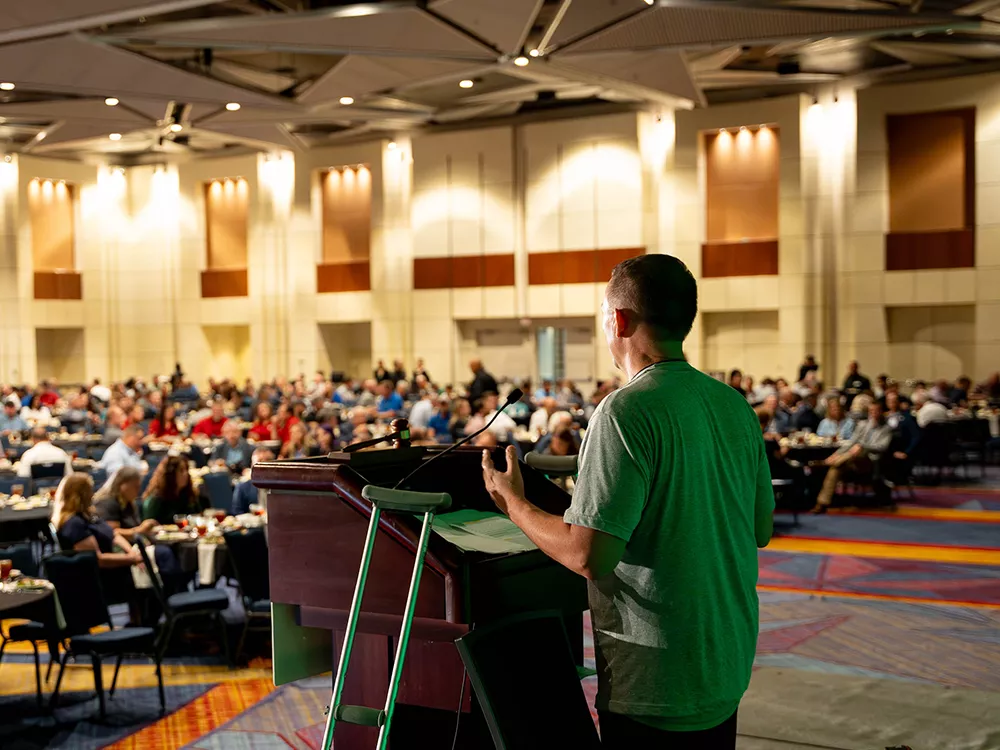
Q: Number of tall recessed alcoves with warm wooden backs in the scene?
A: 5